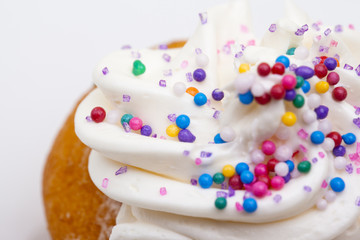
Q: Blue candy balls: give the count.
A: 14